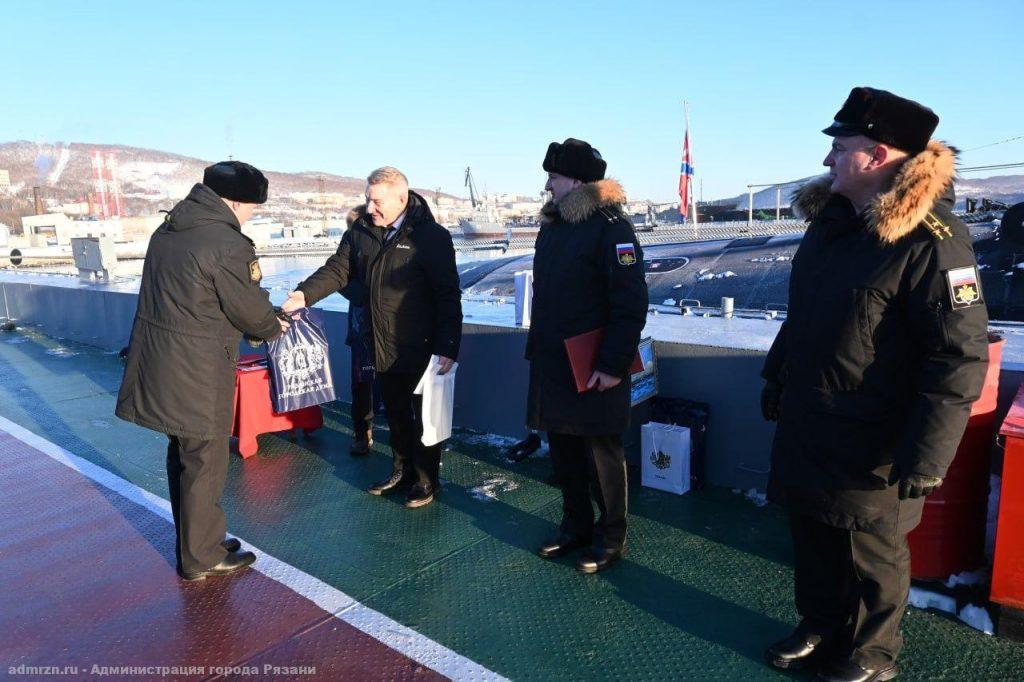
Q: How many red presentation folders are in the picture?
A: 1